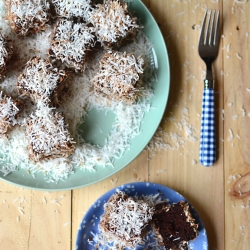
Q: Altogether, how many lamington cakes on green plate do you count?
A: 9